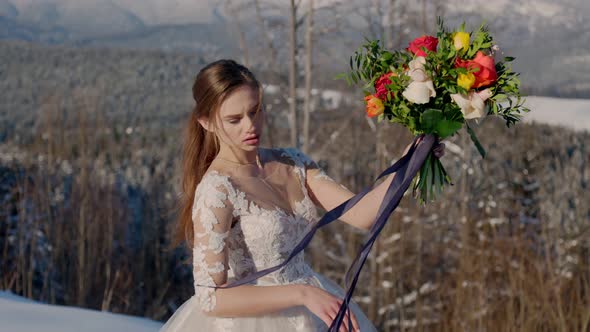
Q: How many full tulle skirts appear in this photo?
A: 1